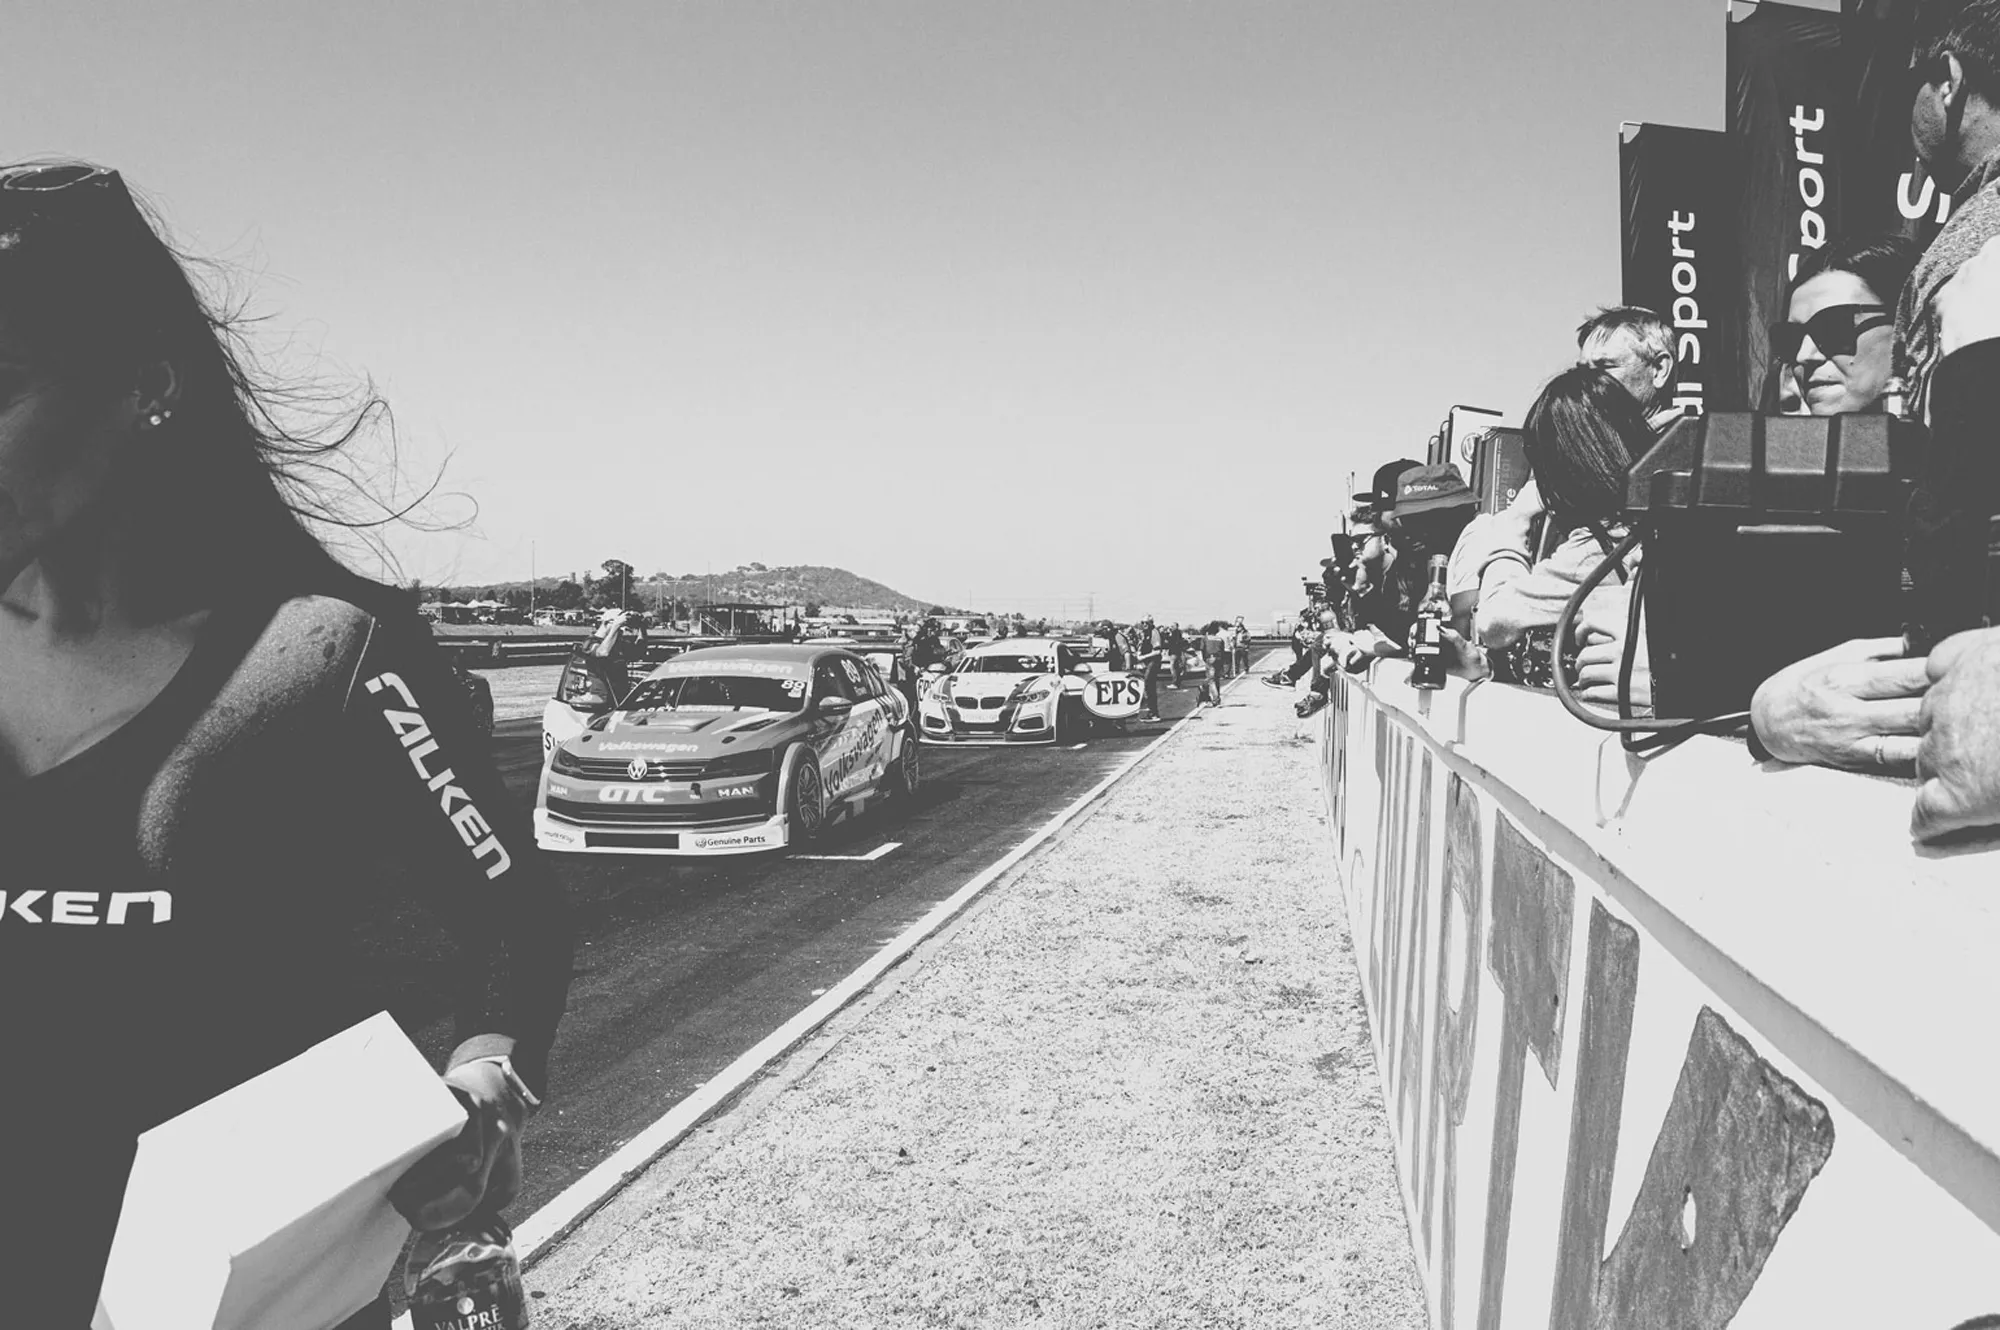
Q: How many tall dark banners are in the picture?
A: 3